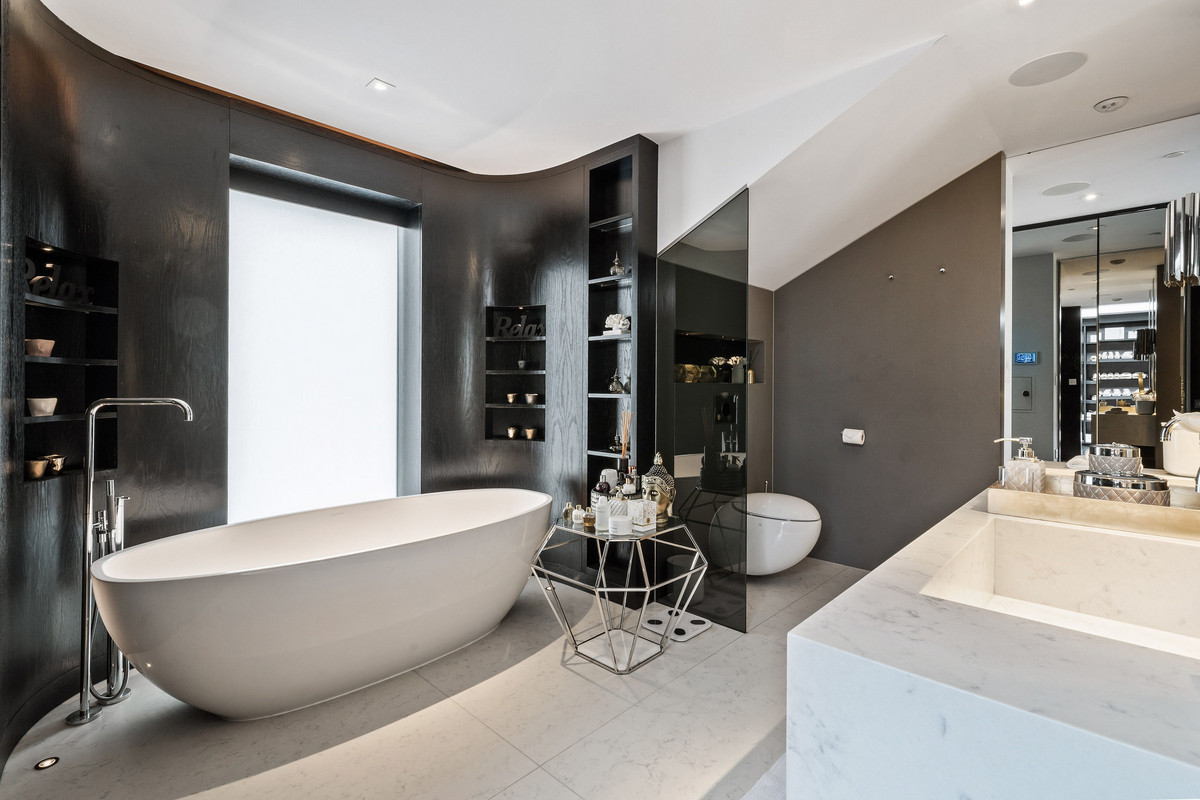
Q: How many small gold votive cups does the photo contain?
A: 6